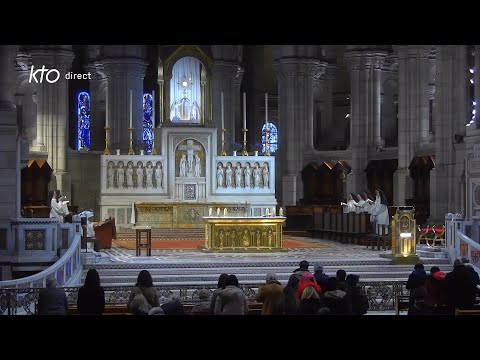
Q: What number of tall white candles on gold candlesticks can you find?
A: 6